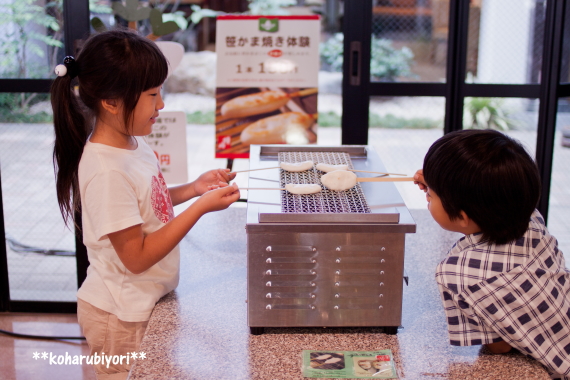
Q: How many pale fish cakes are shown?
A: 4